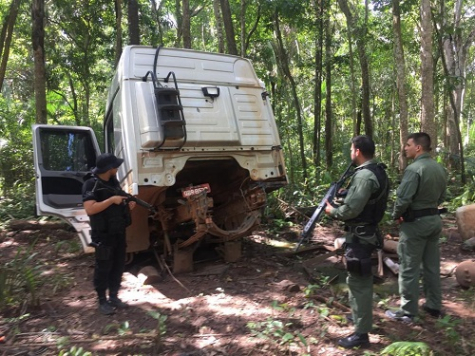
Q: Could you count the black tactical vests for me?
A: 2